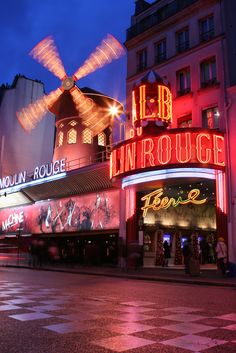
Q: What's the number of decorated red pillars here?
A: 3